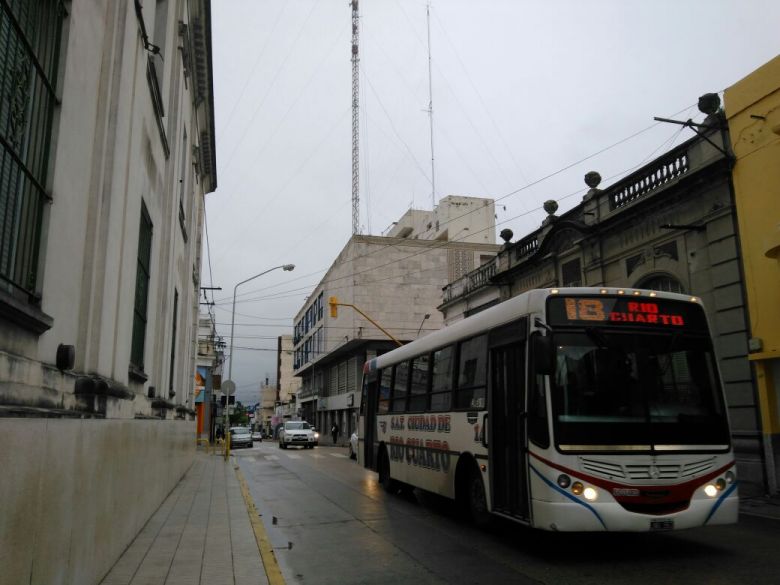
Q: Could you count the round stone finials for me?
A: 4